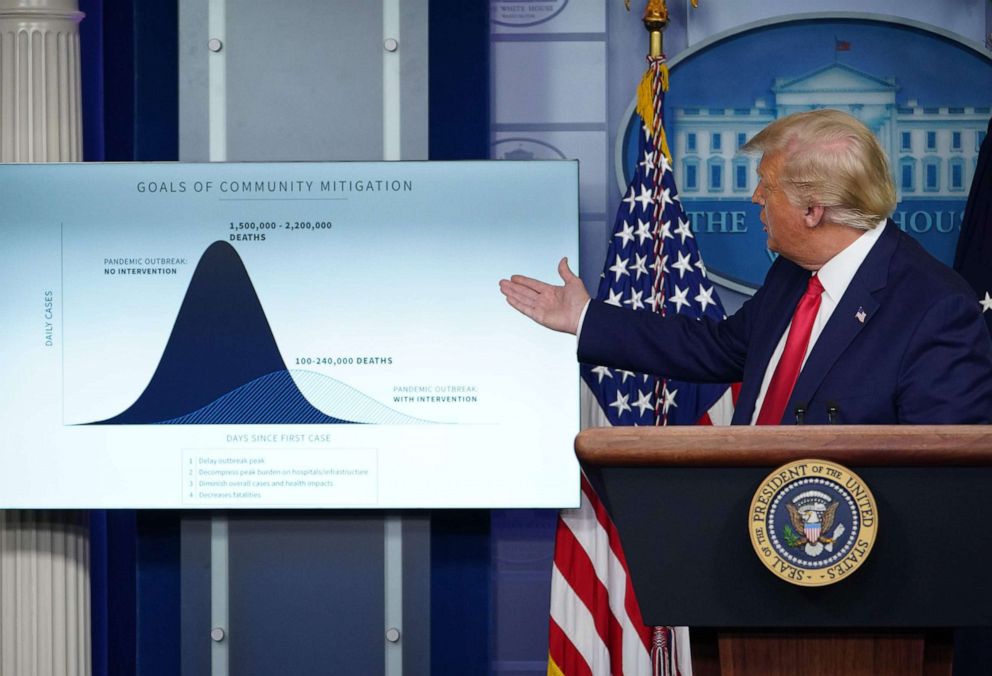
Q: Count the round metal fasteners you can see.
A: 4